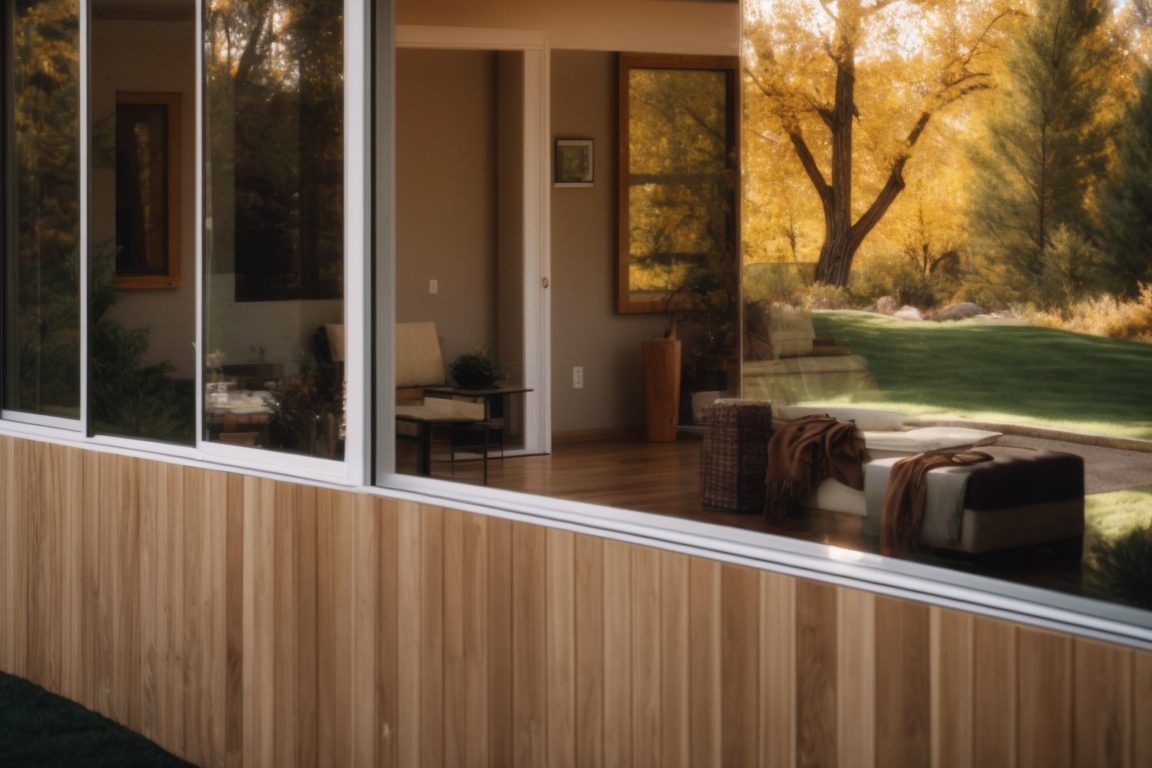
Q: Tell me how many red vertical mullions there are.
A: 0